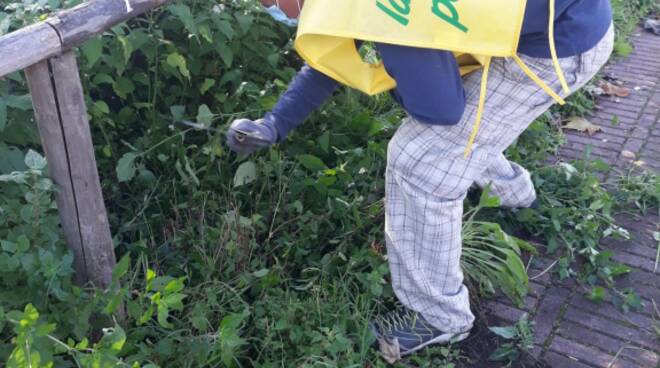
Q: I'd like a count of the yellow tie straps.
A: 3